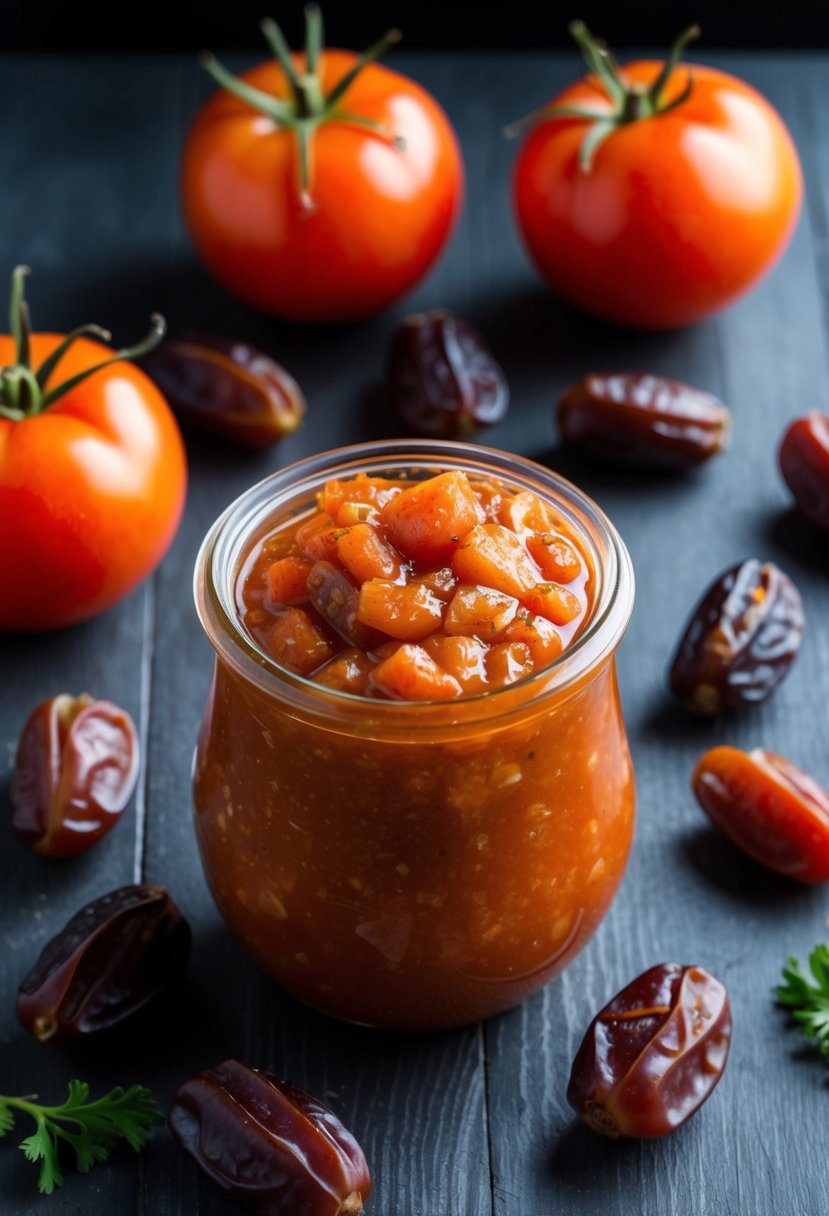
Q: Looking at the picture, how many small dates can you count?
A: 10